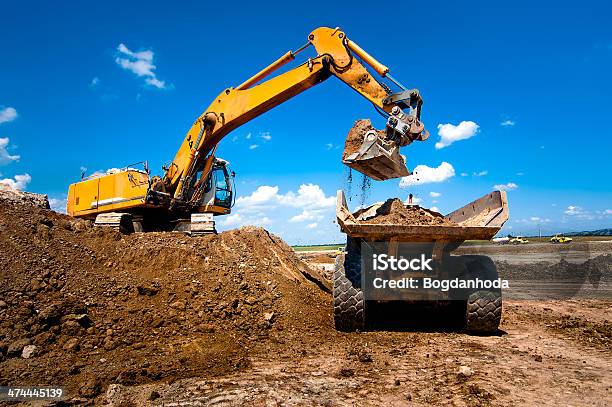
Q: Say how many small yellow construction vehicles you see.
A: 2